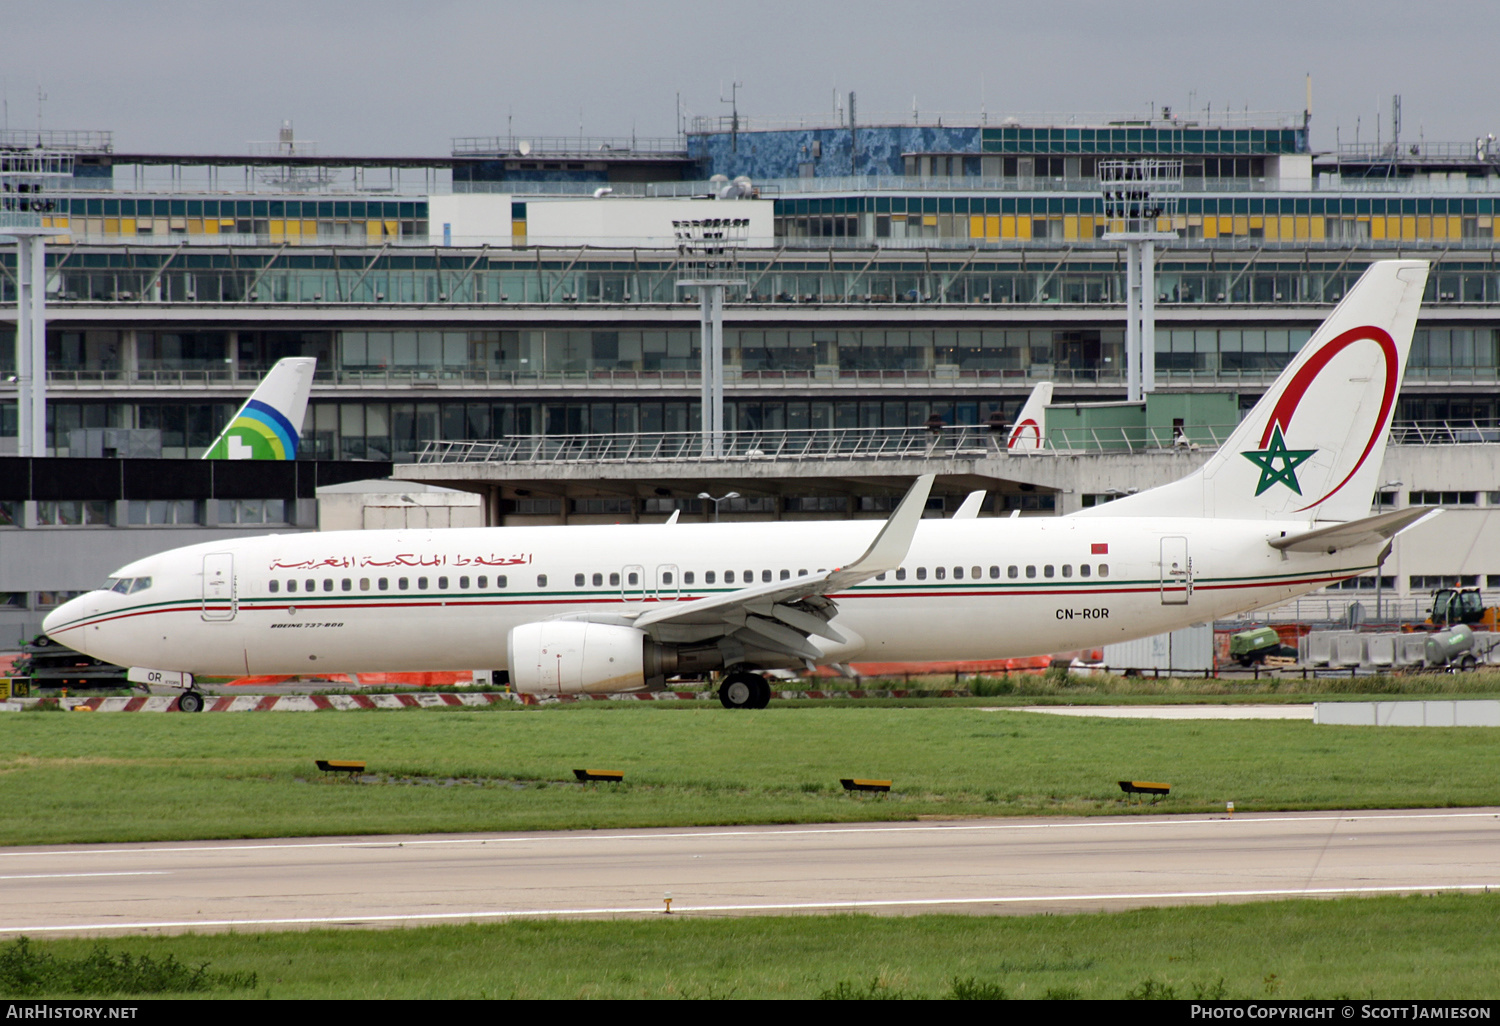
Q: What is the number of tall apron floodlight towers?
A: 3